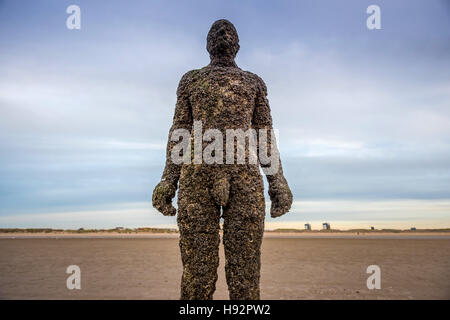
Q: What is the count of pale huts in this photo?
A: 2